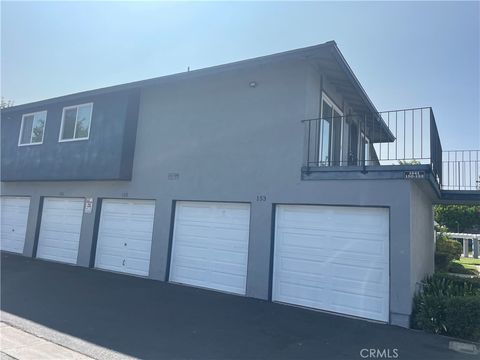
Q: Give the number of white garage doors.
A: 5